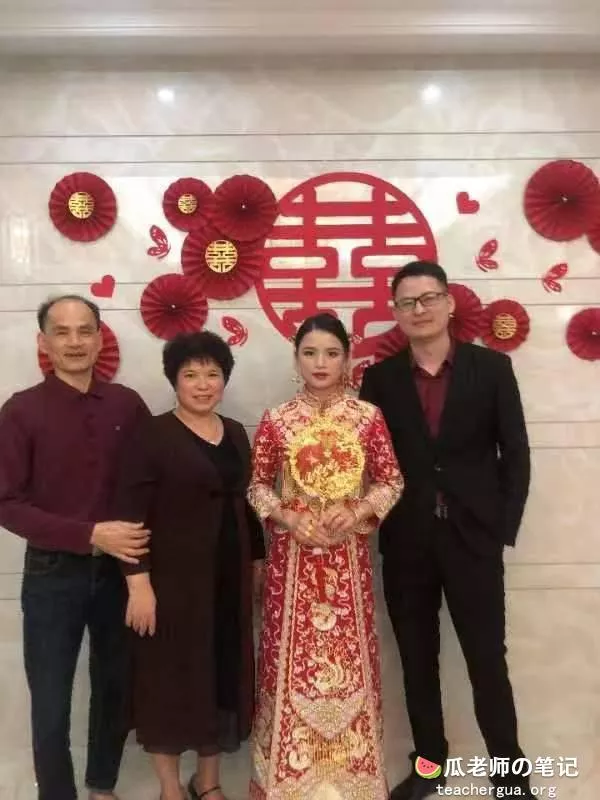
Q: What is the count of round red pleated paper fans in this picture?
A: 12